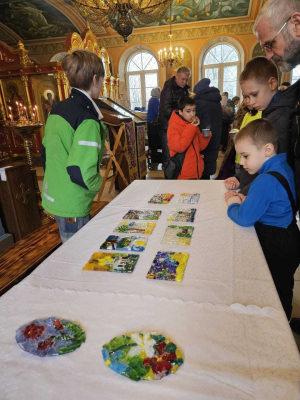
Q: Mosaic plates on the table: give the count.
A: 11